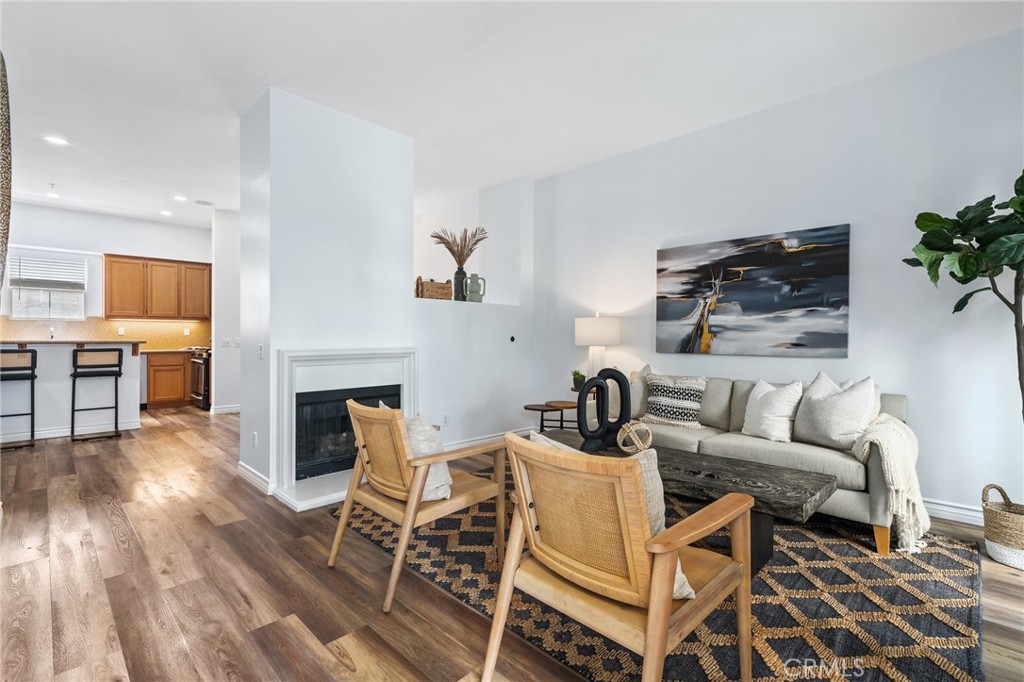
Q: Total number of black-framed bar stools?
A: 2